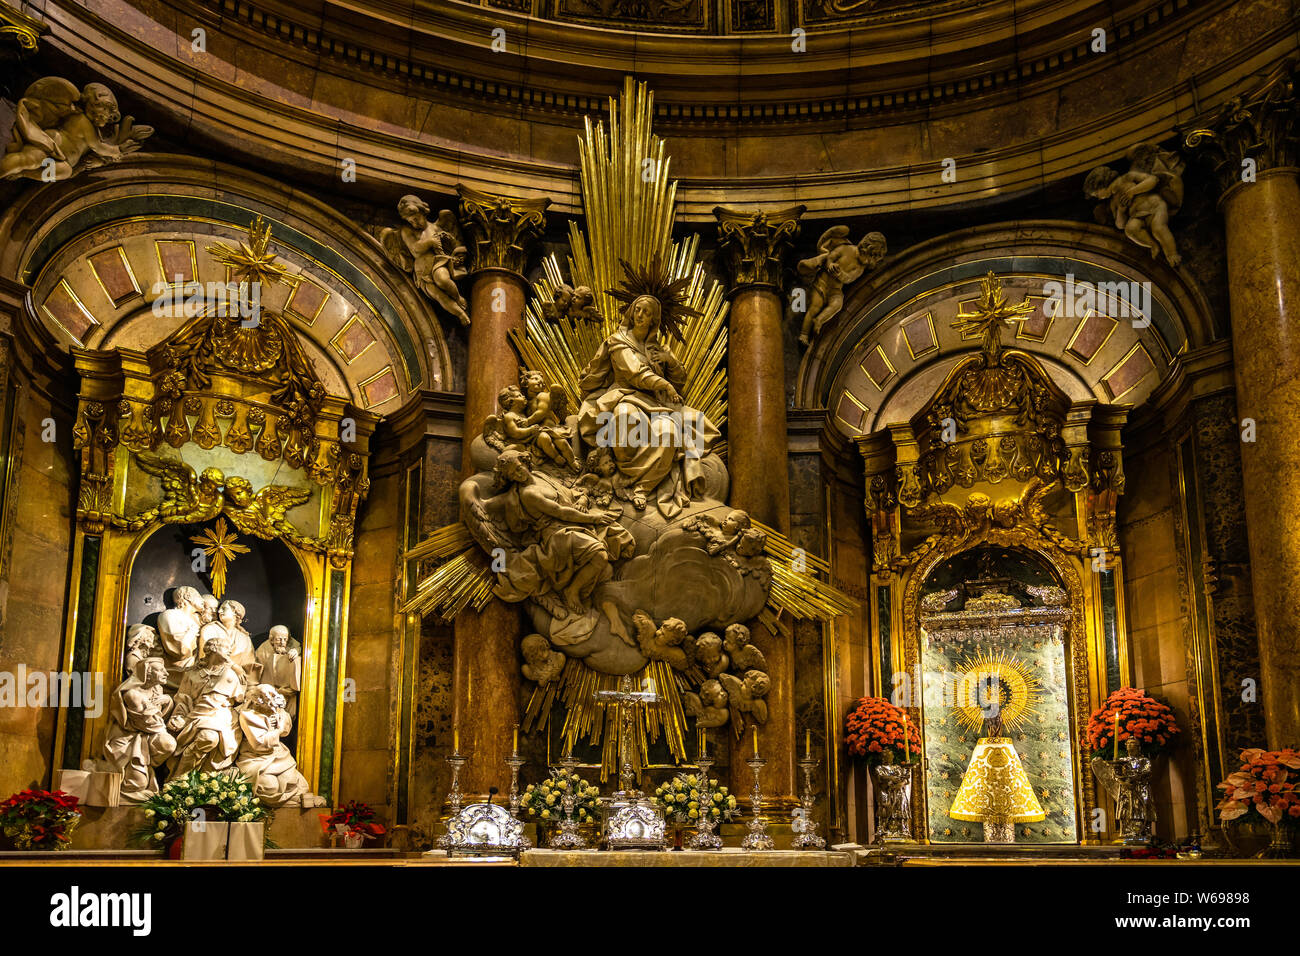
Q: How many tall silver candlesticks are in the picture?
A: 6